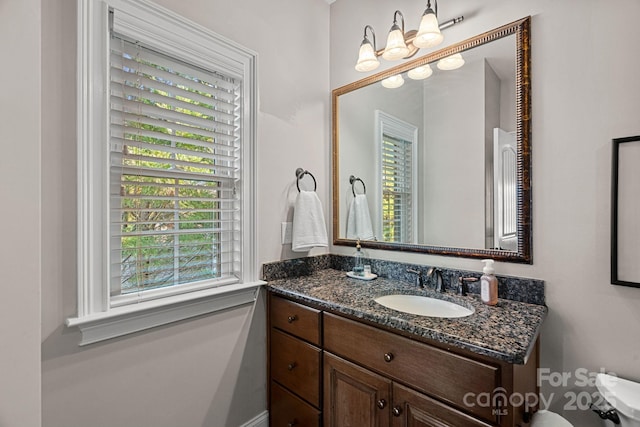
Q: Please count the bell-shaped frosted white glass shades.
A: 3